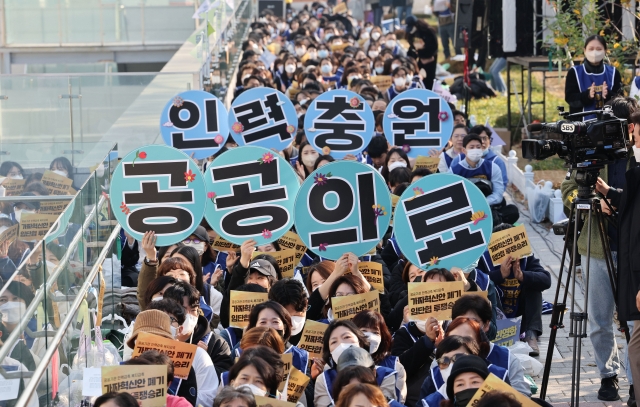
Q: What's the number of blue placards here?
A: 8